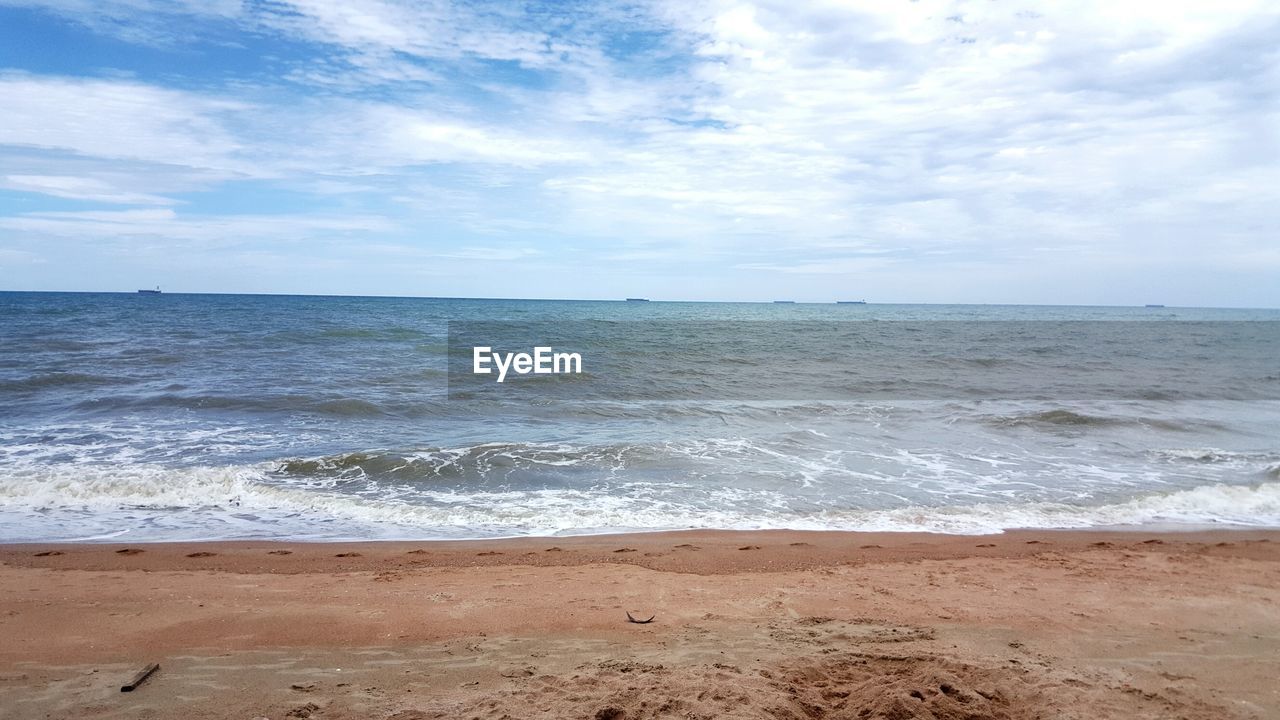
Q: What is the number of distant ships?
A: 5